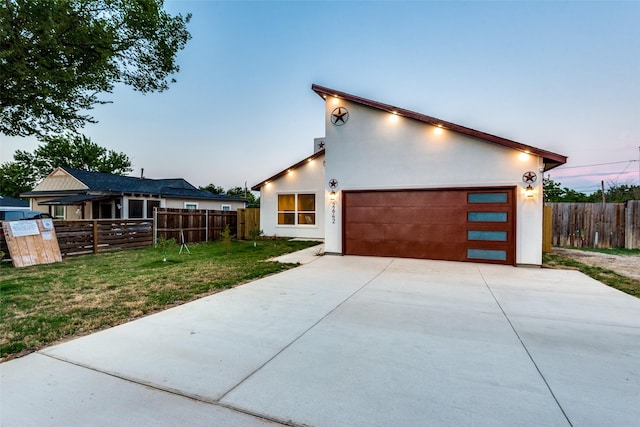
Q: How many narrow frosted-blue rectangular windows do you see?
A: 4